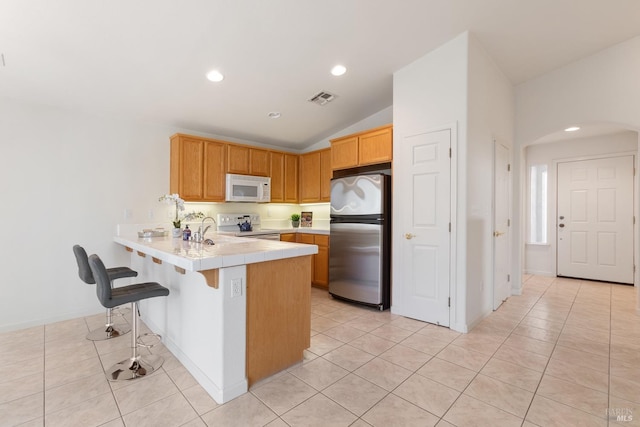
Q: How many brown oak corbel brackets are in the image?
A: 5